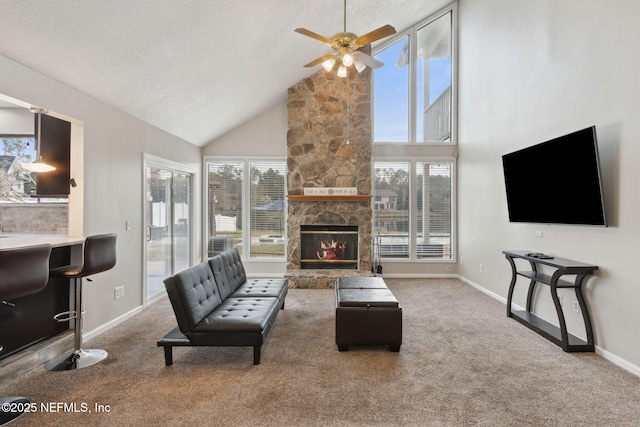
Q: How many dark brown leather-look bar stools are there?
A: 2